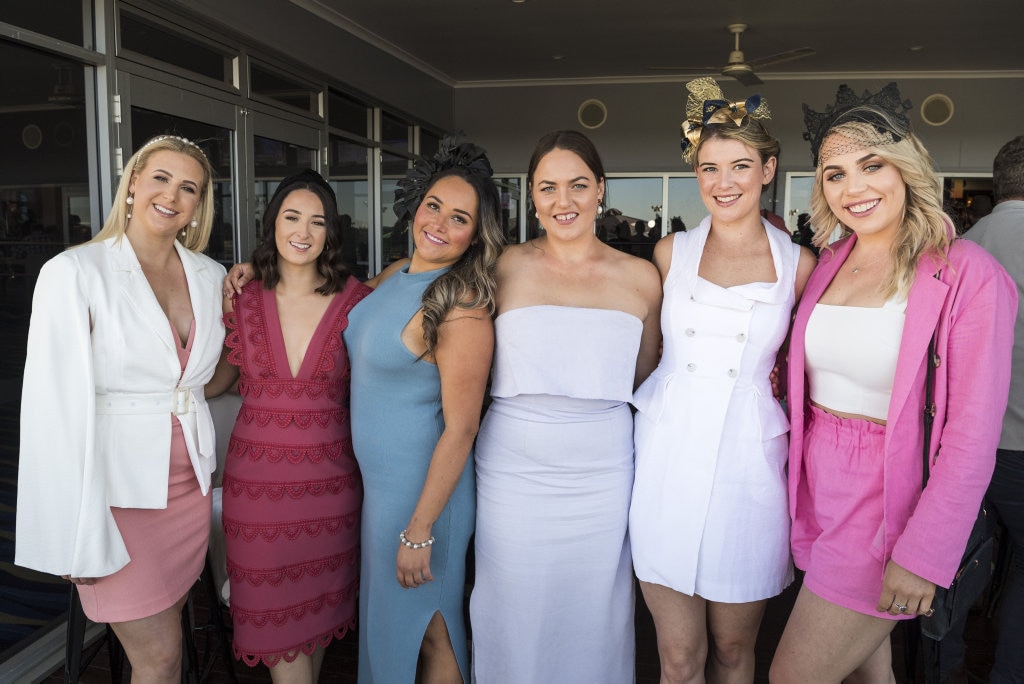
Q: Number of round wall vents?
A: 2